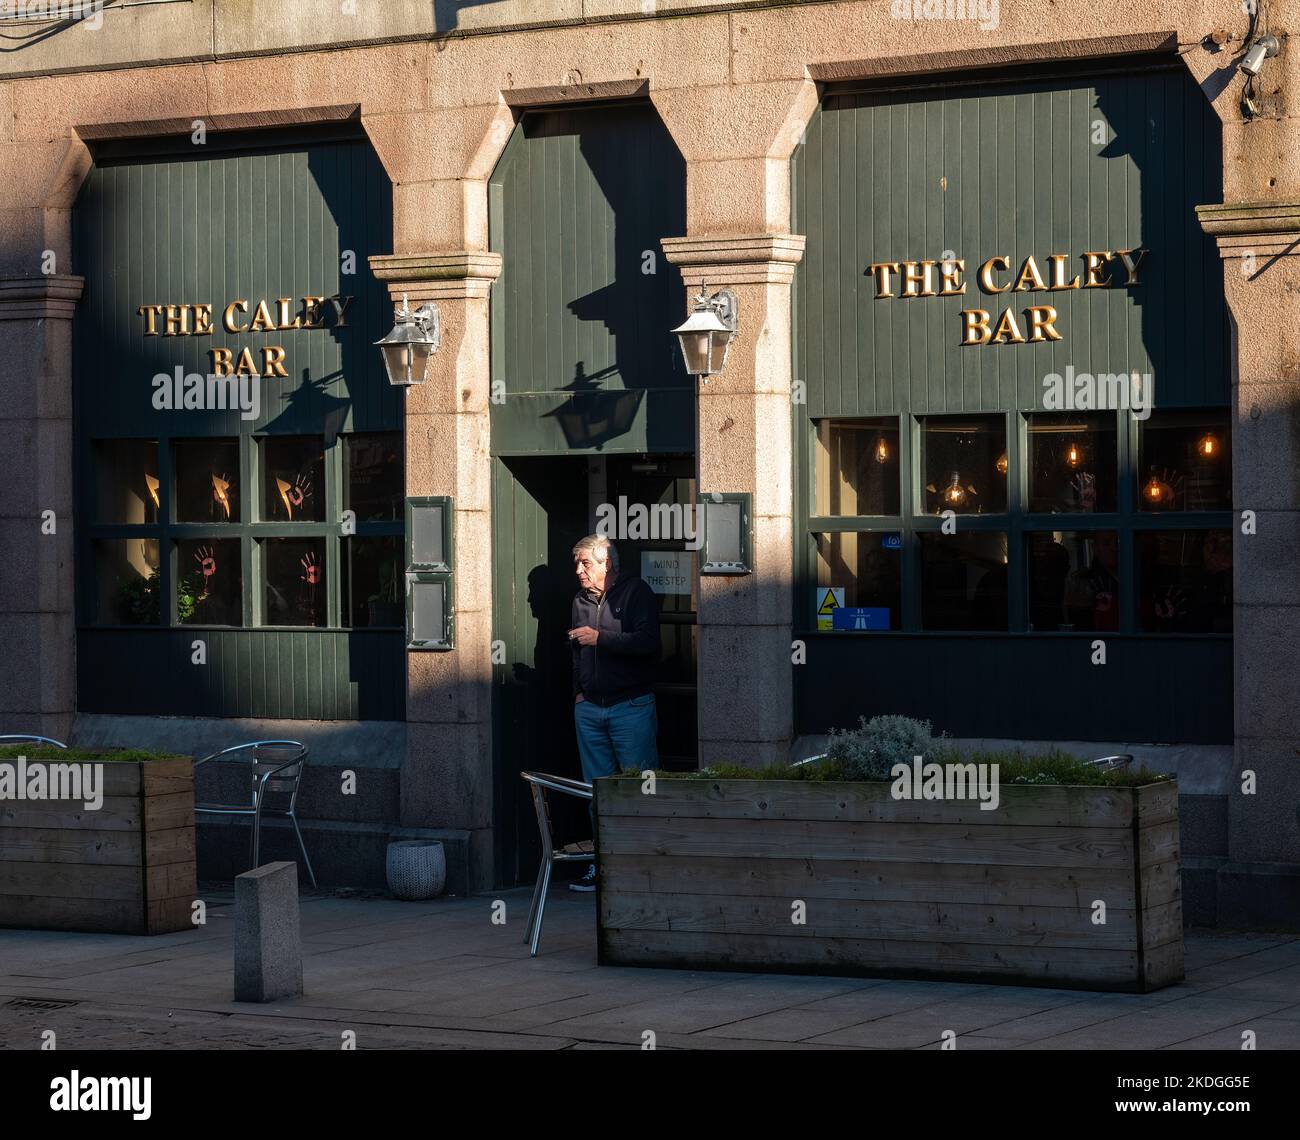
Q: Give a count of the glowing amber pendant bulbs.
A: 6